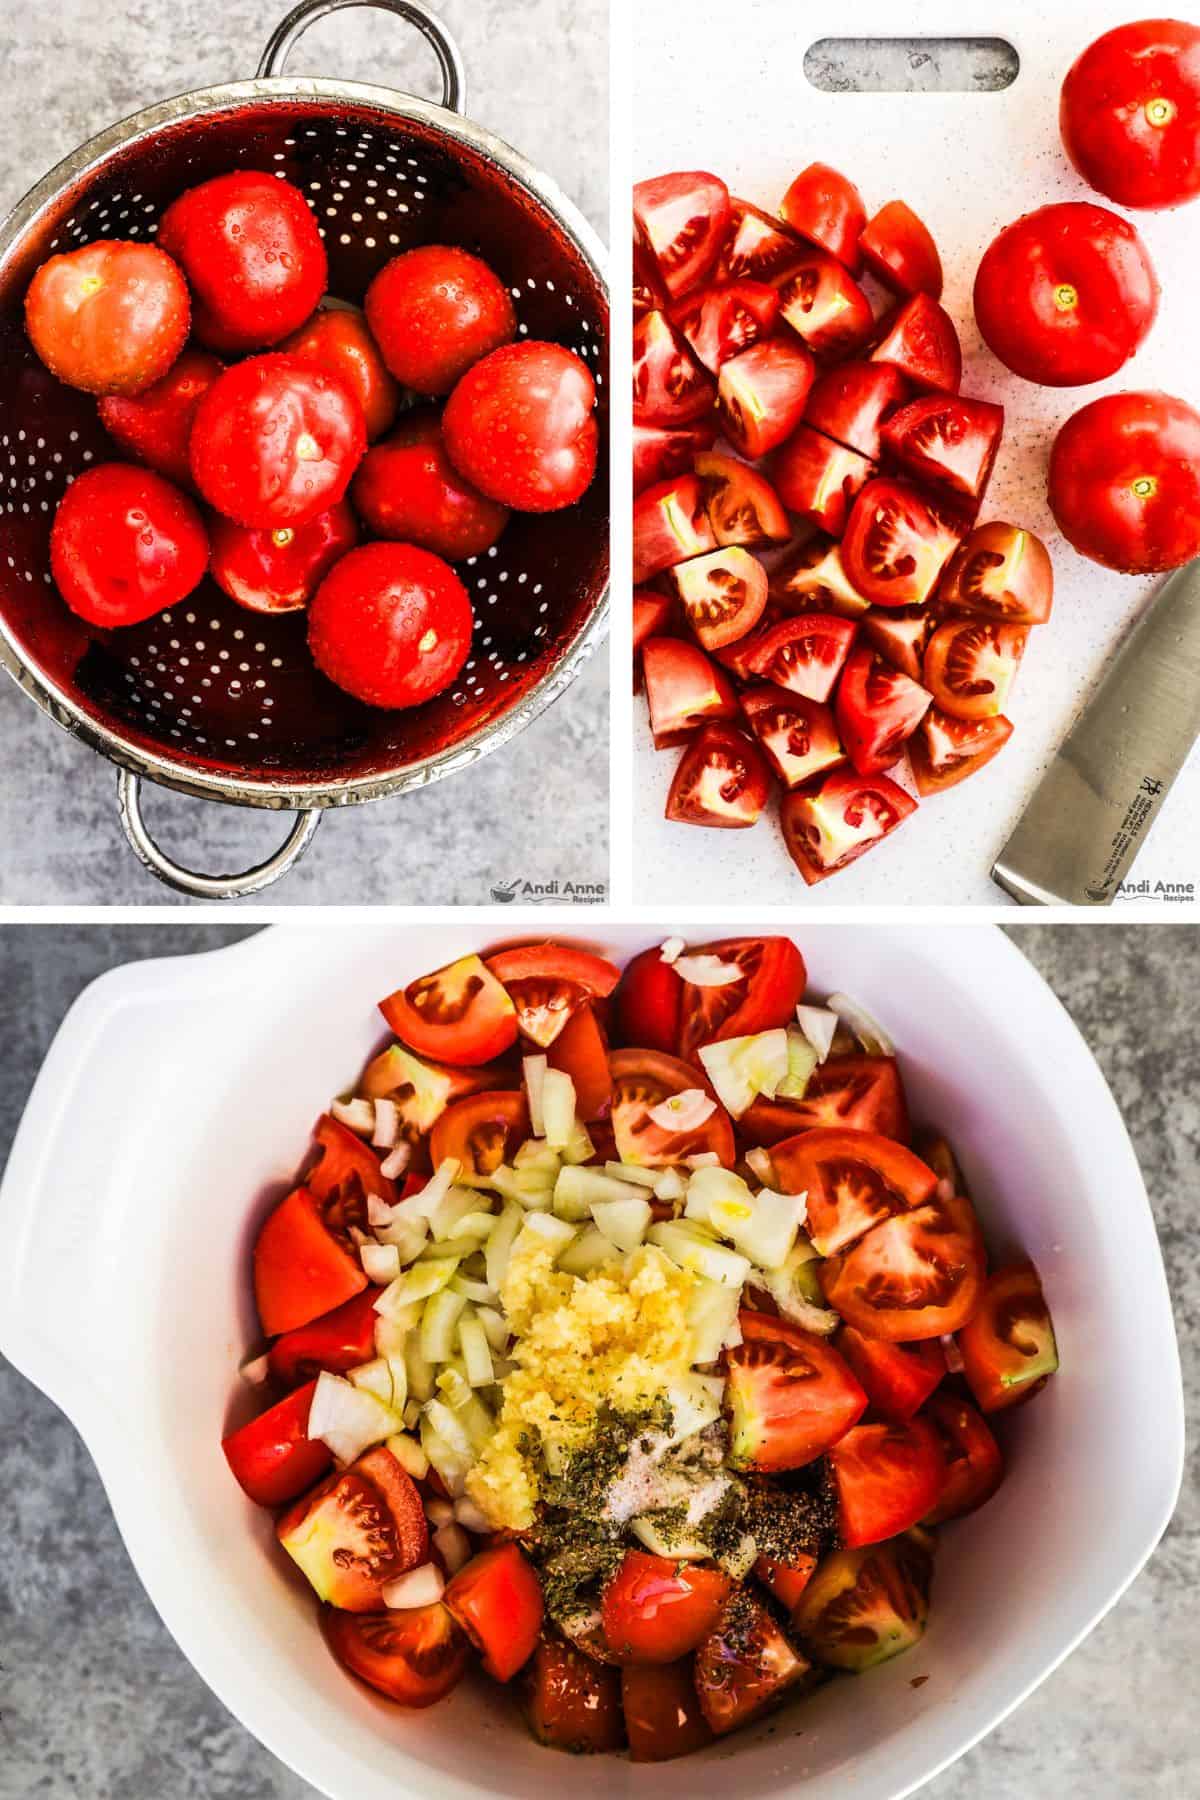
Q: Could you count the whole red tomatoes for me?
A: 14